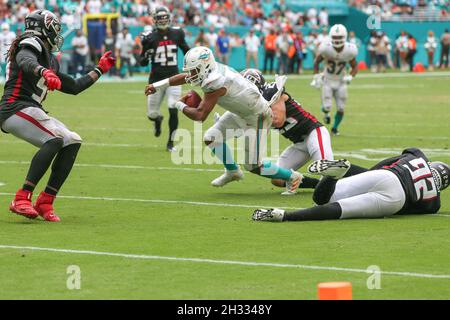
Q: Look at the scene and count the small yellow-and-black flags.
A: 0